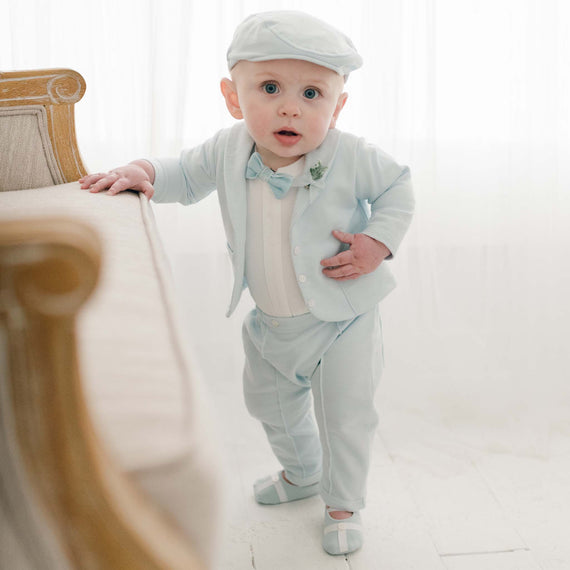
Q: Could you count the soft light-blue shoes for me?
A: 2